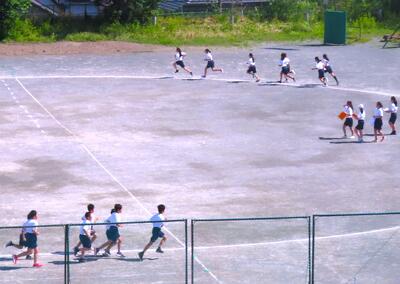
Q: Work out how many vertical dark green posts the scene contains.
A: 6